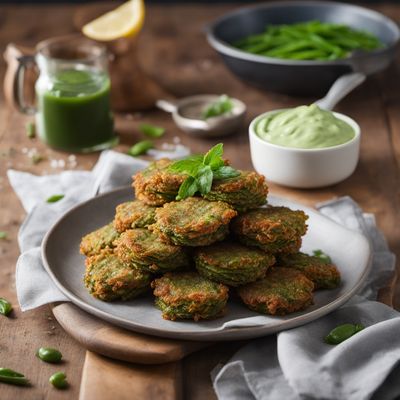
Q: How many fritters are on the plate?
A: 12